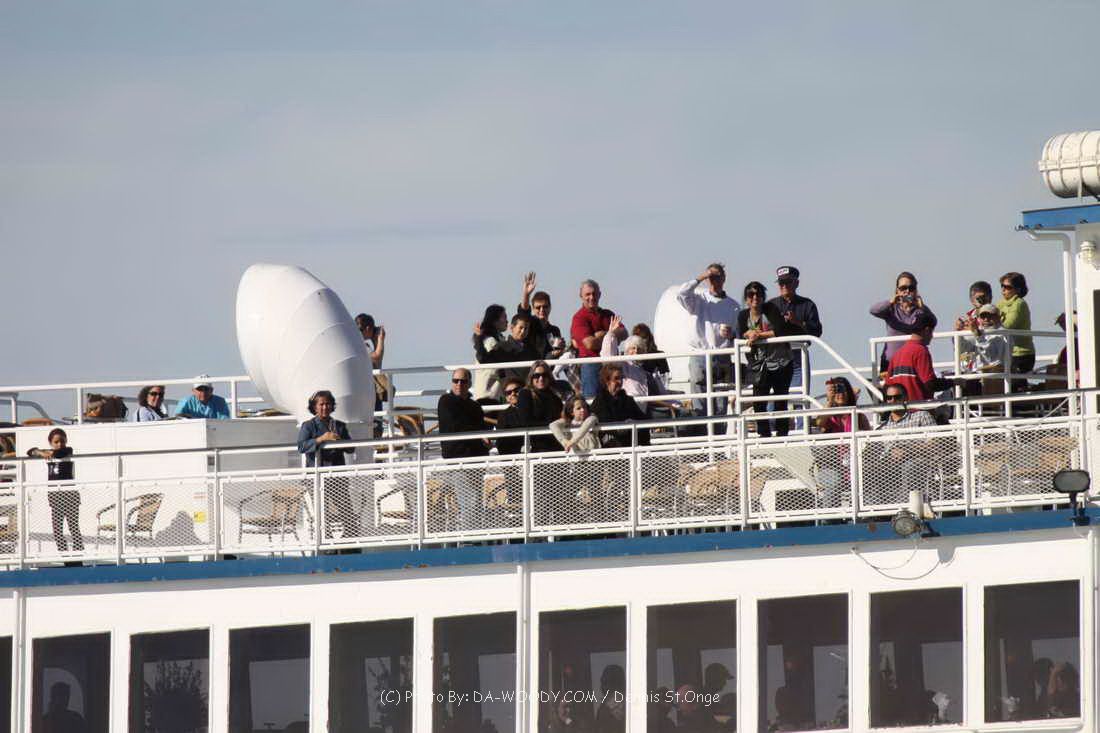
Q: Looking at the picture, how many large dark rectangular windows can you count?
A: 11